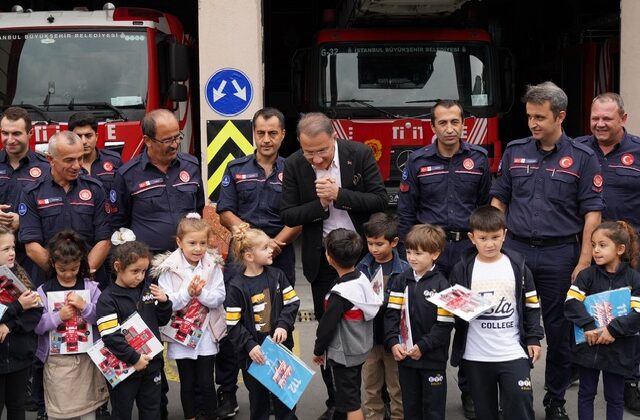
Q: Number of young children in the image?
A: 10